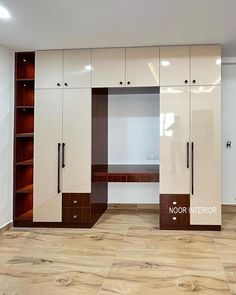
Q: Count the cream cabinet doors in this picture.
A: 10